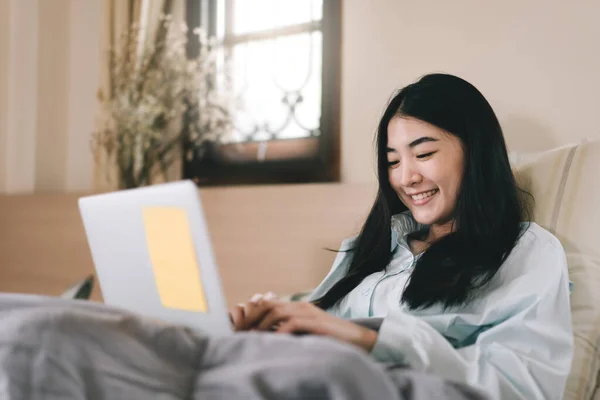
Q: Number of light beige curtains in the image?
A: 1